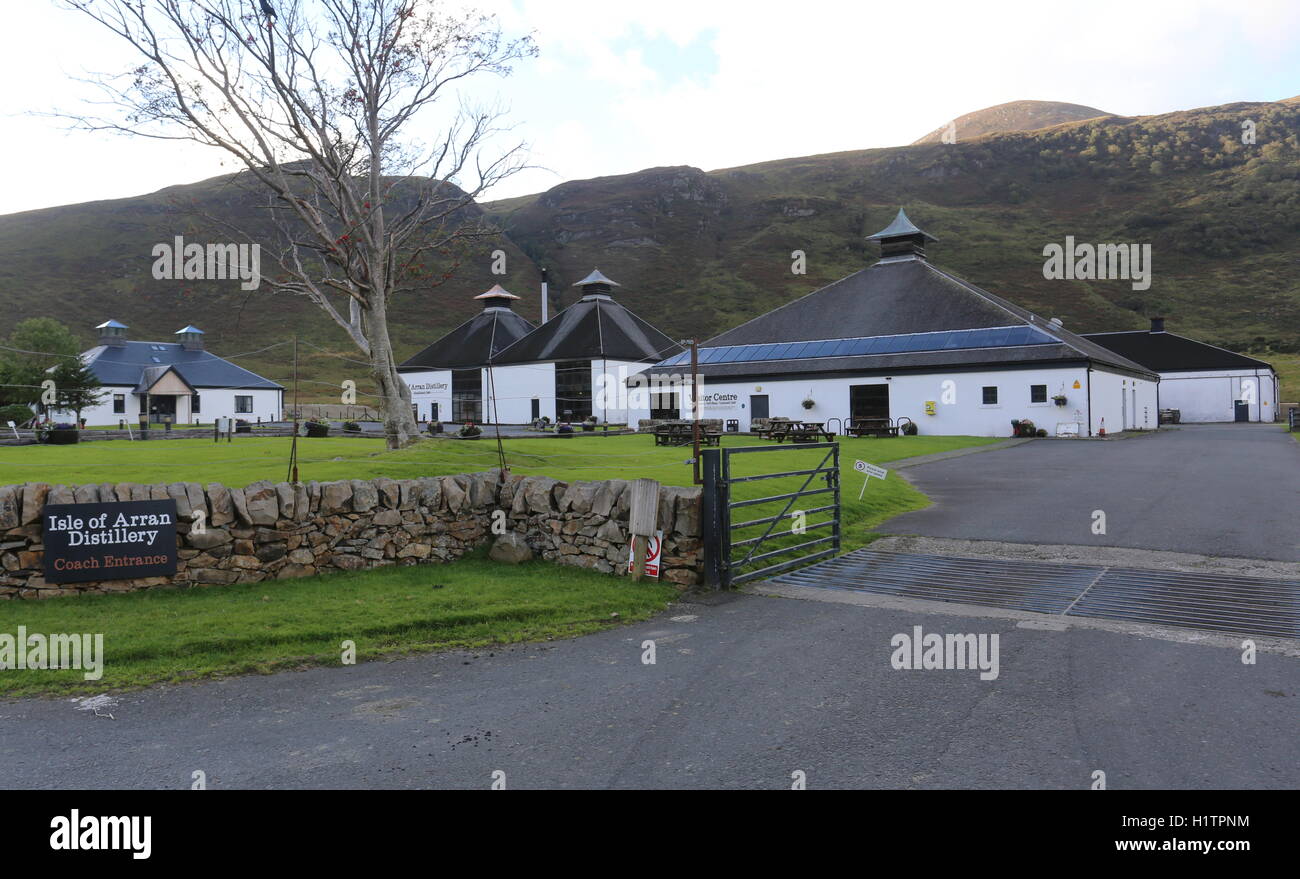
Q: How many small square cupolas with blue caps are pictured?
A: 2